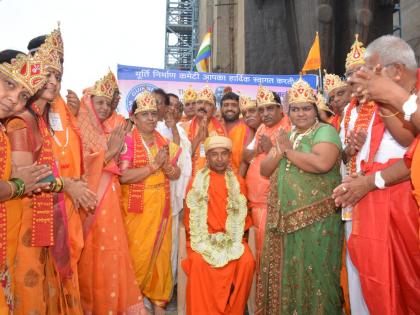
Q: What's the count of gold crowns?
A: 14